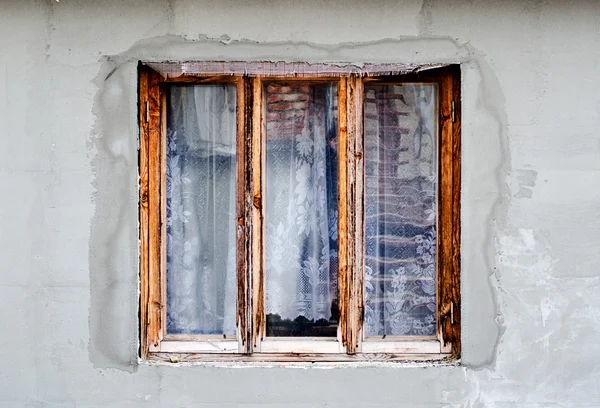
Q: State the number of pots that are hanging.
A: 0